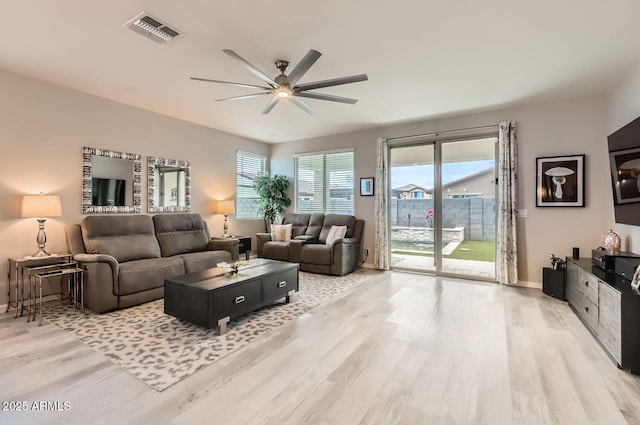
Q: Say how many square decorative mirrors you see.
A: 2